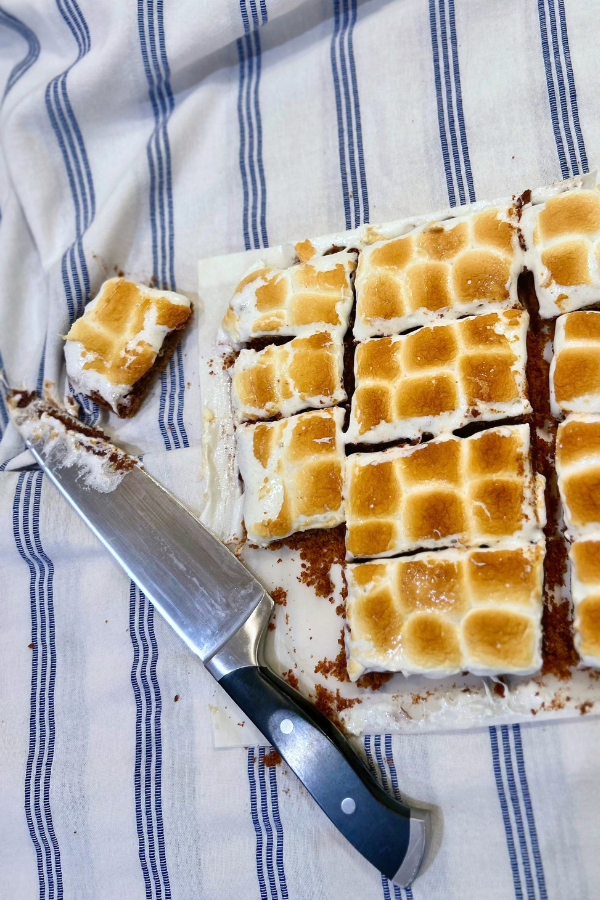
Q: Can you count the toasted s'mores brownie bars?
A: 12